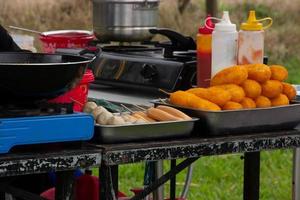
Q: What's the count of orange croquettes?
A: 13